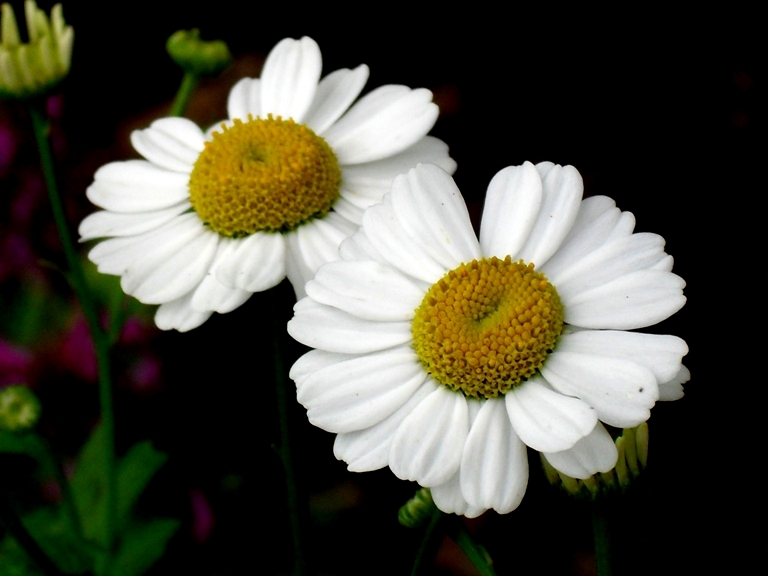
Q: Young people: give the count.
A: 0